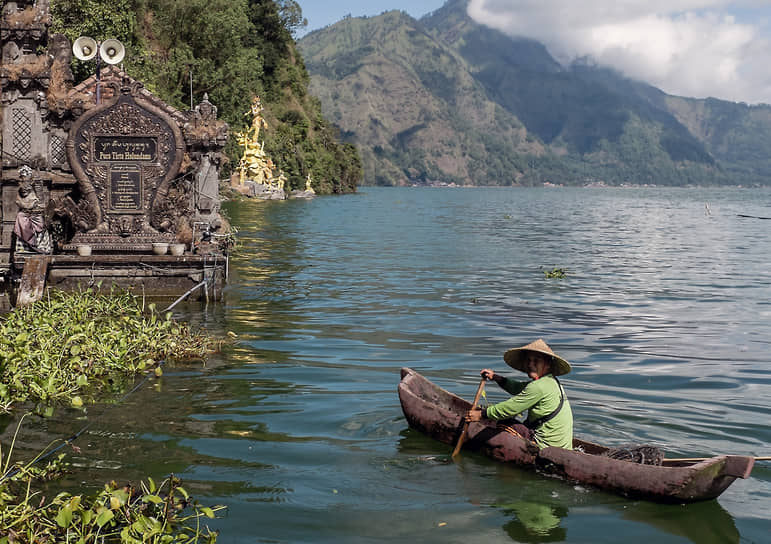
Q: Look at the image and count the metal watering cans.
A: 0